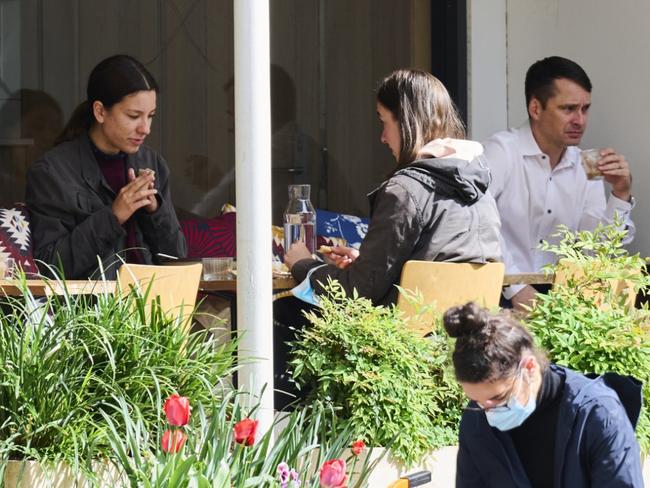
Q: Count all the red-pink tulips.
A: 5